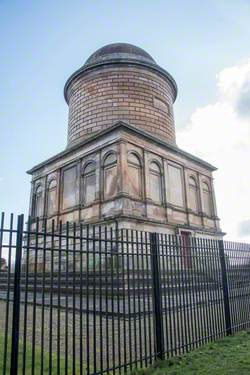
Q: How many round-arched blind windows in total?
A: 8